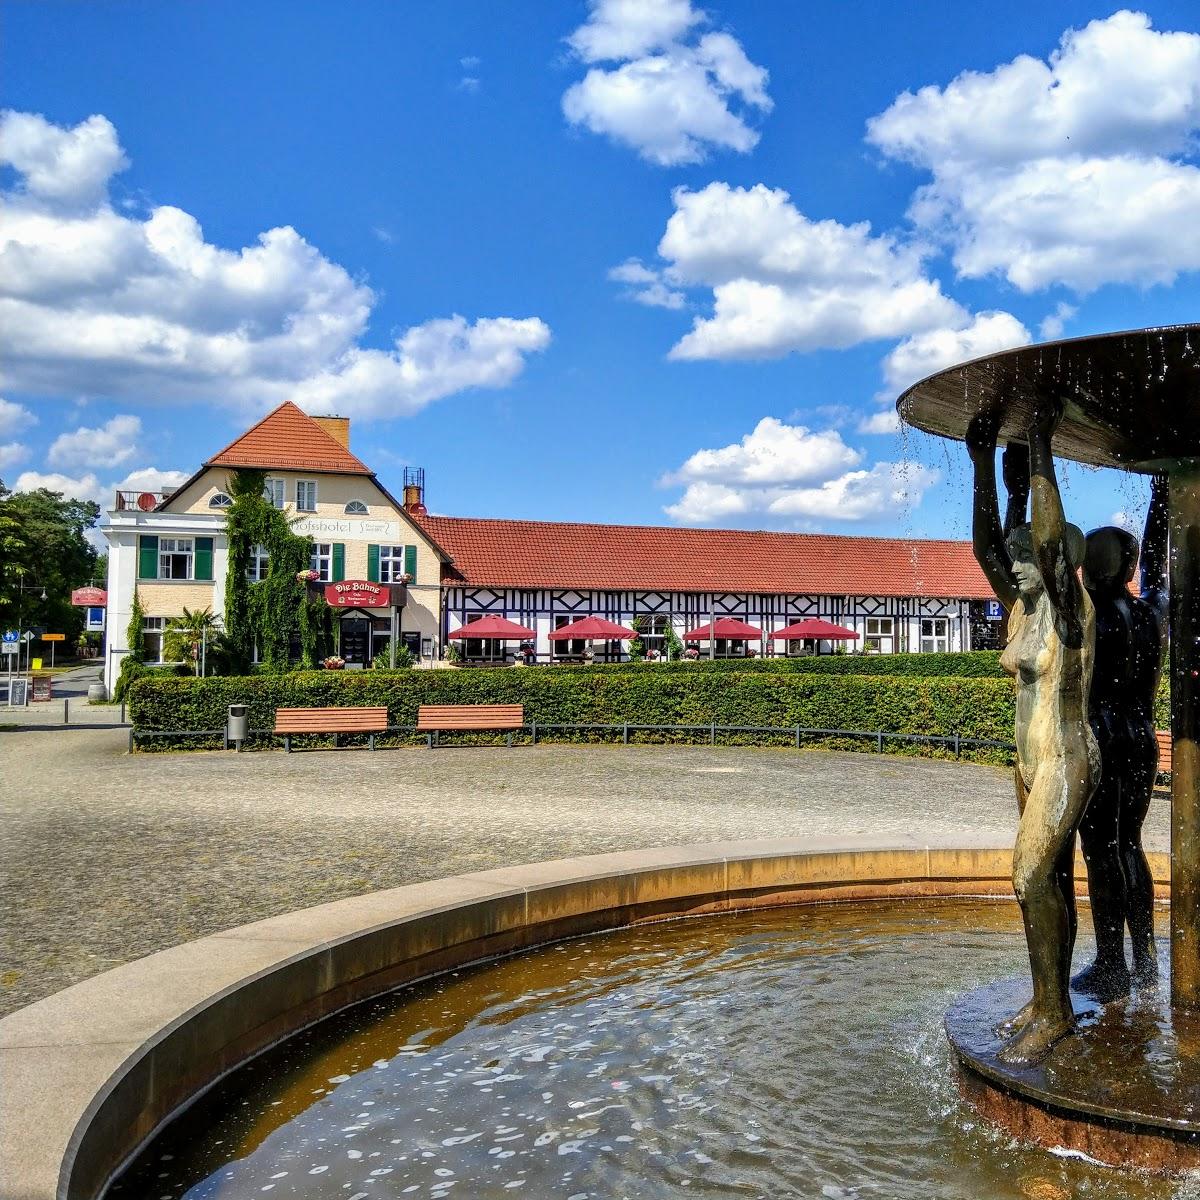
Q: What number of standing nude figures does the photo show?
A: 2